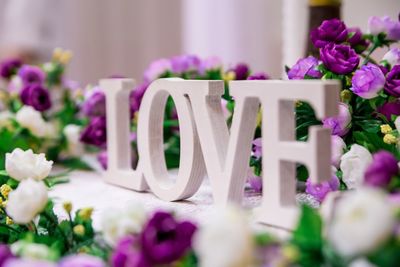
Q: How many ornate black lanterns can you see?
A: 0